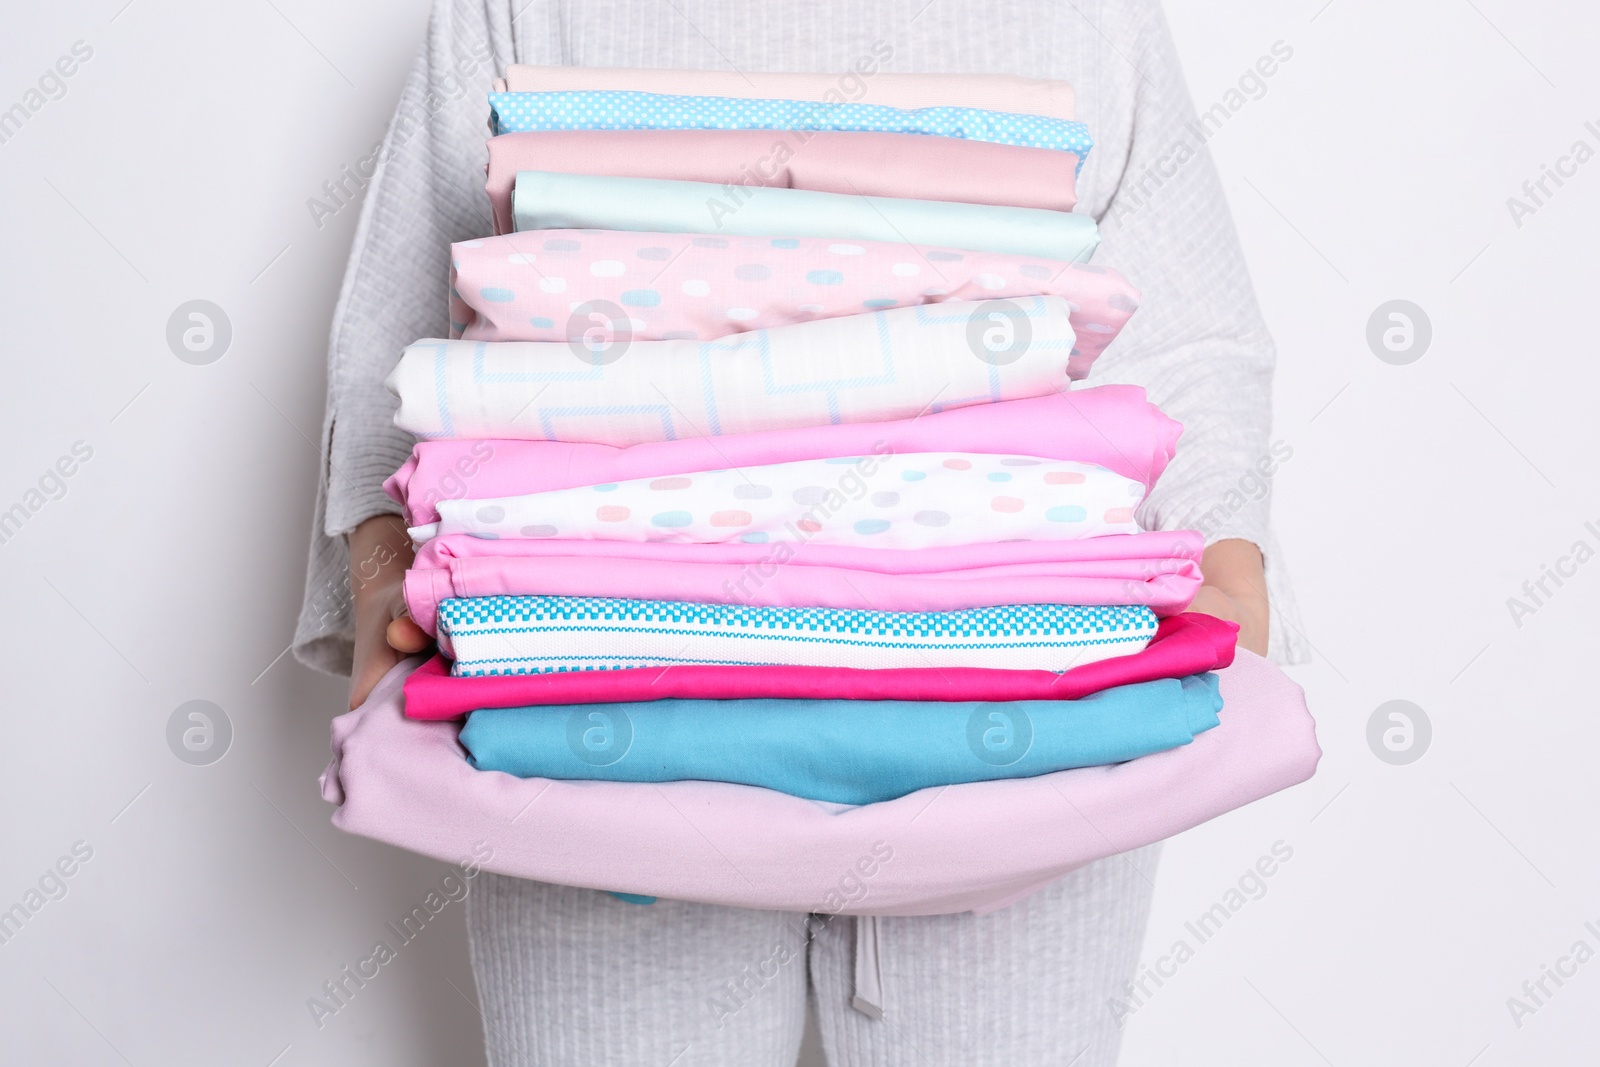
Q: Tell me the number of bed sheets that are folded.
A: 13